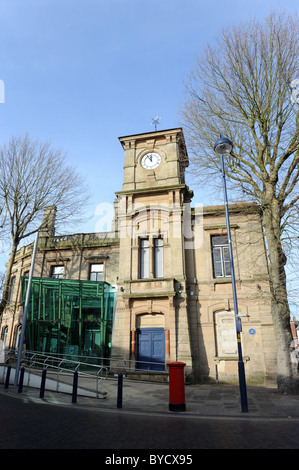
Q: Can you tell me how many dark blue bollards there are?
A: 5